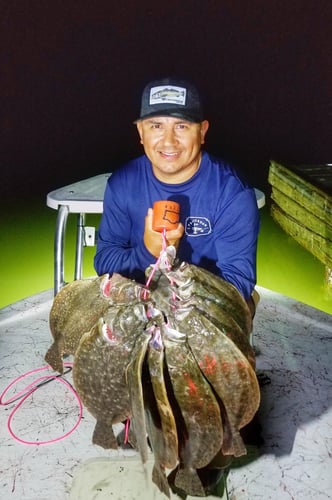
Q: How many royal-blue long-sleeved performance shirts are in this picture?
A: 1